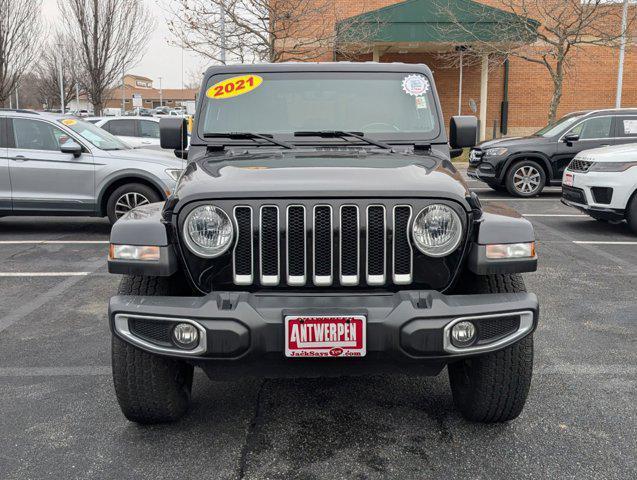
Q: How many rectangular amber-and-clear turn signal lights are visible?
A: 2